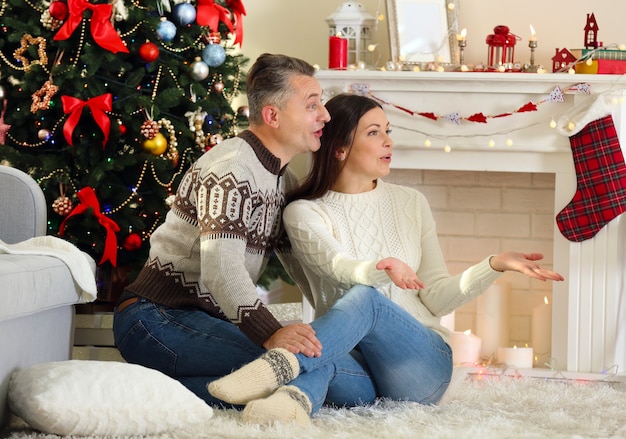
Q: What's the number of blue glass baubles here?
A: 3